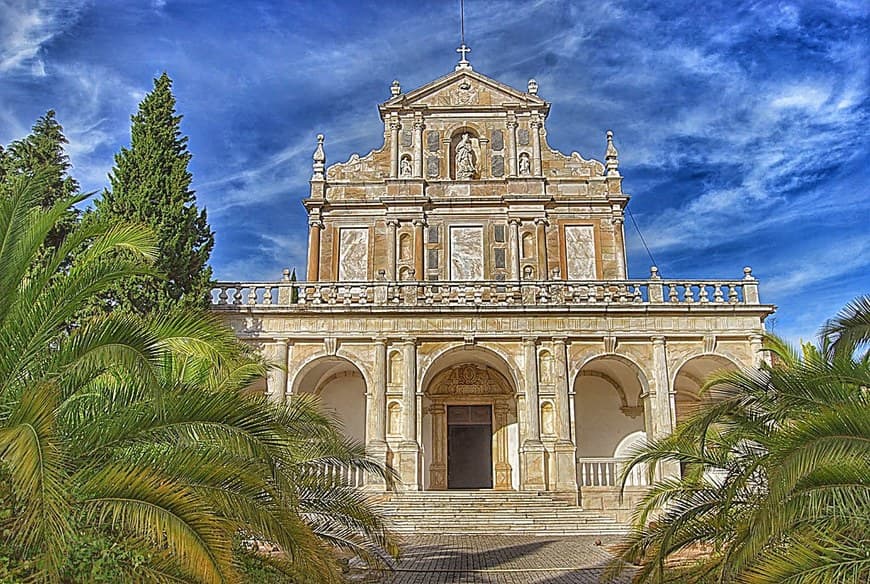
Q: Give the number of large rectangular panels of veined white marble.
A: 3